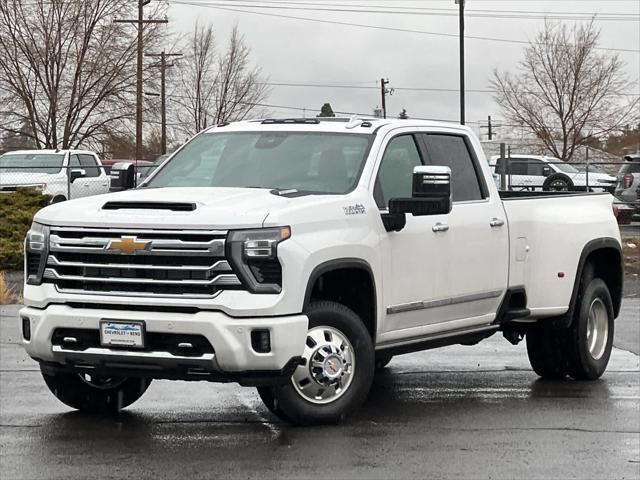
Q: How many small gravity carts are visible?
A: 0